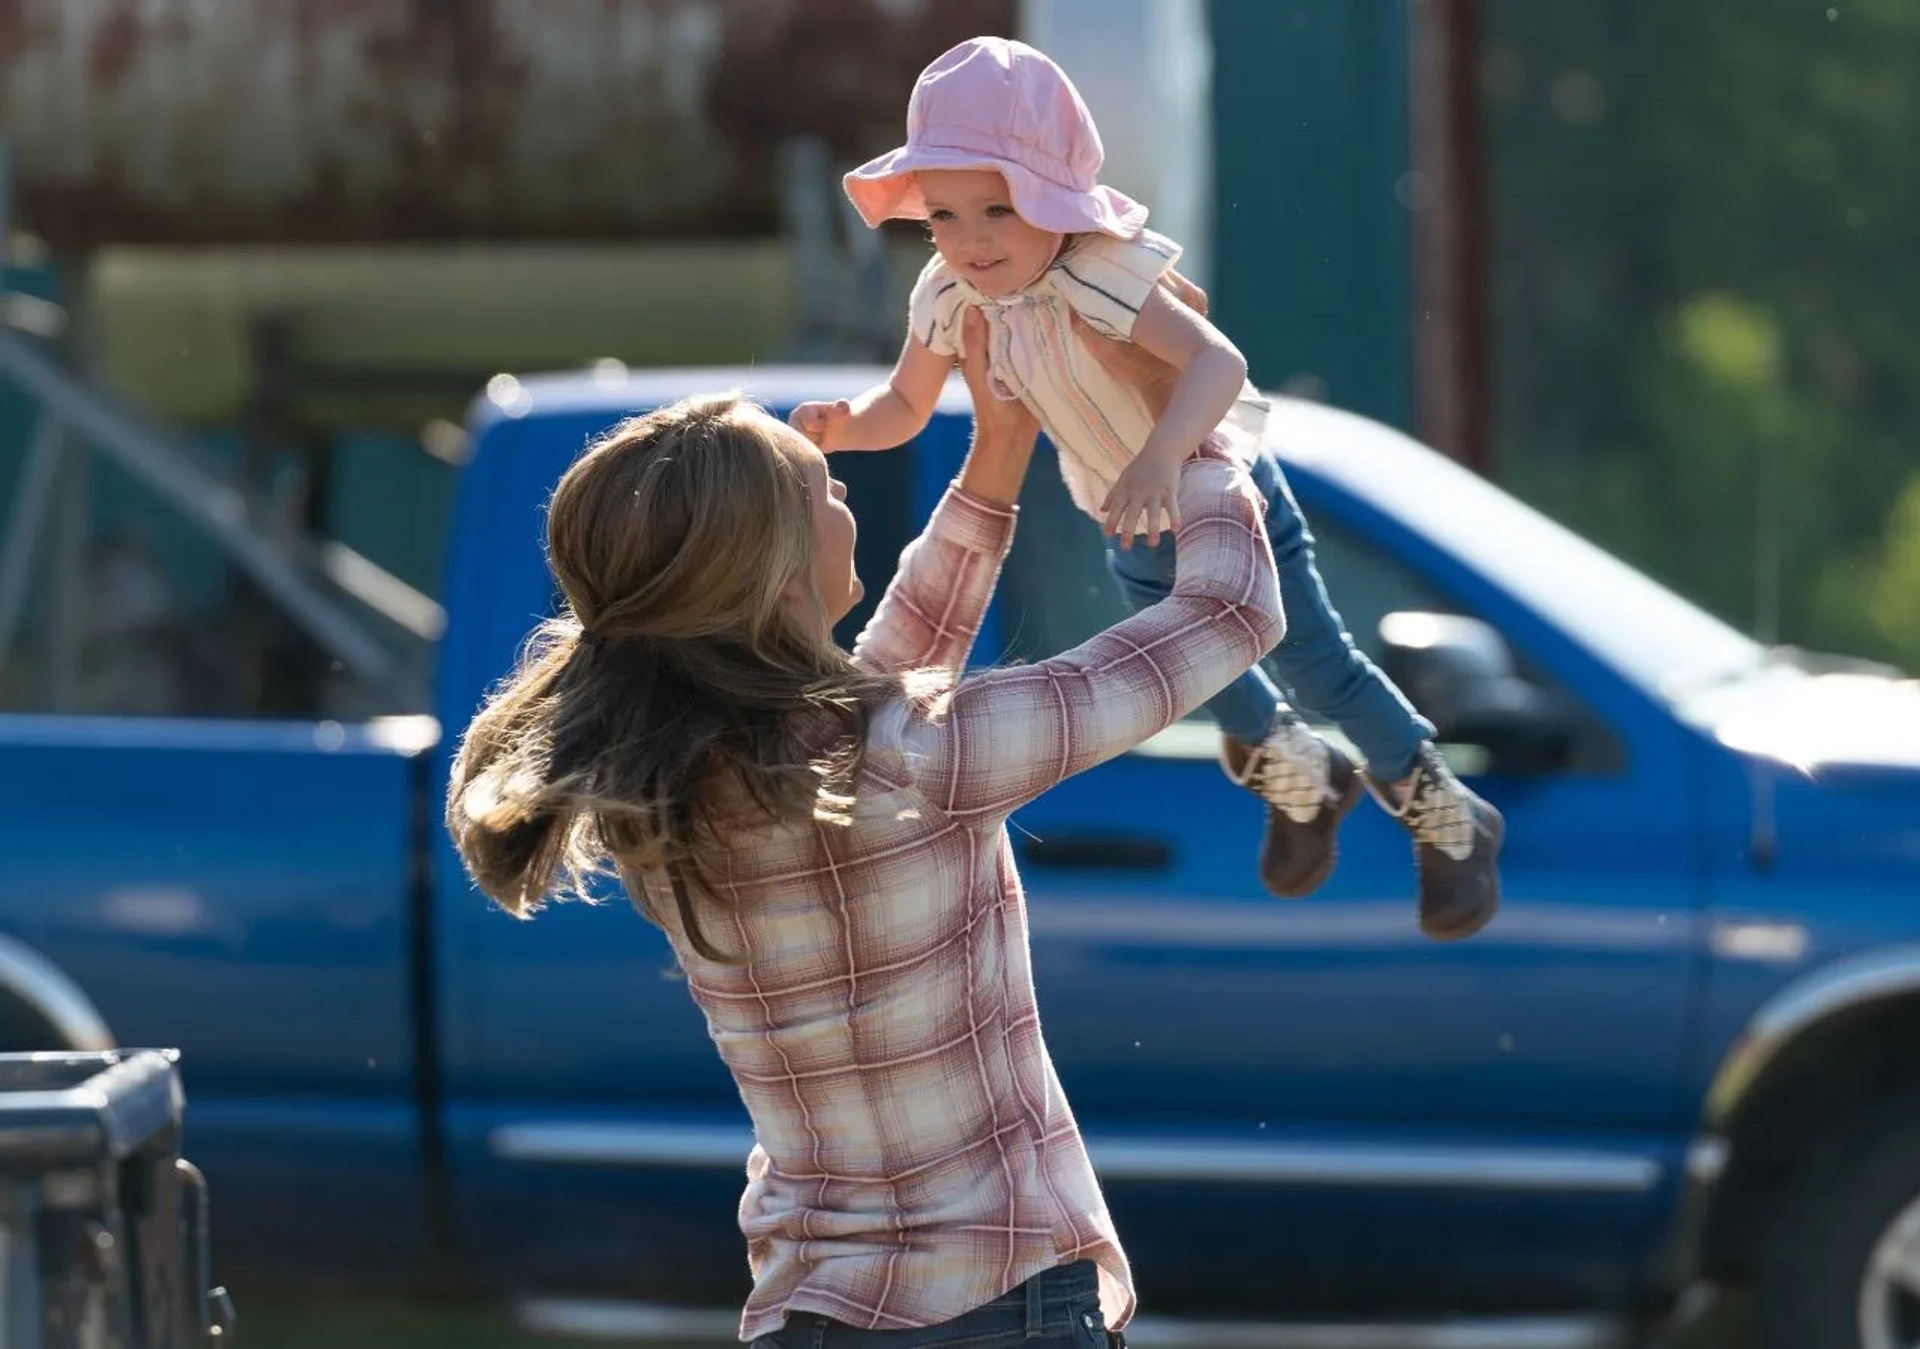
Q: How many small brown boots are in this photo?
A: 2